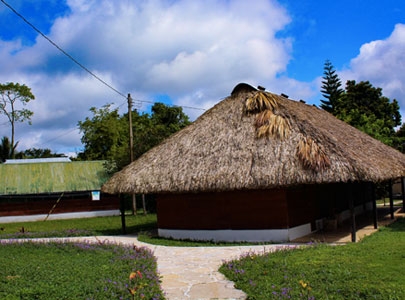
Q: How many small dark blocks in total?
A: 4